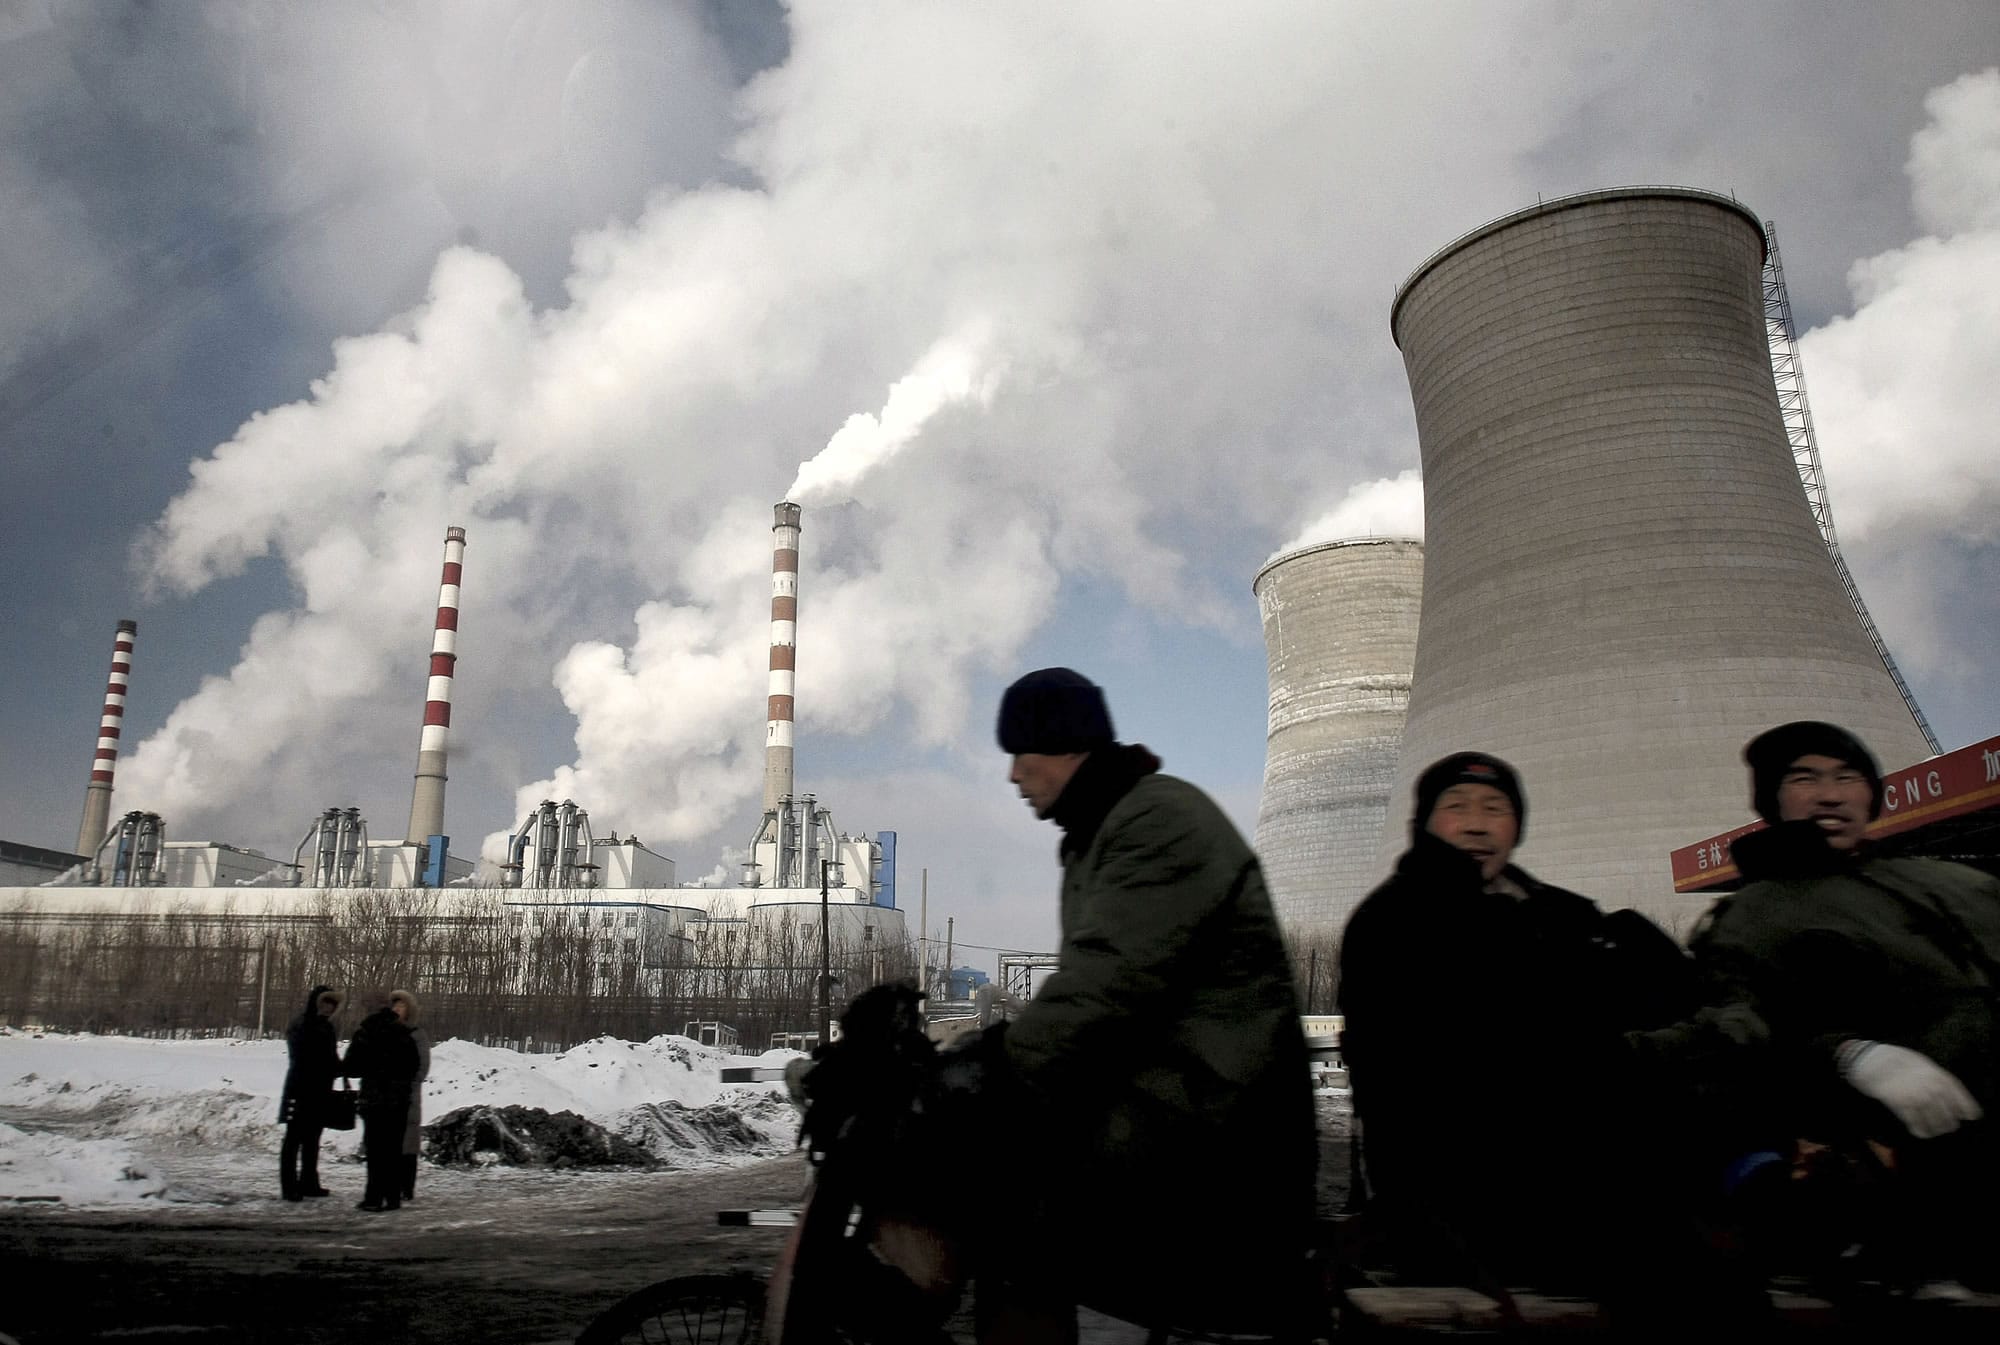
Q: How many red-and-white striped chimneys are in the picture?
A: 3